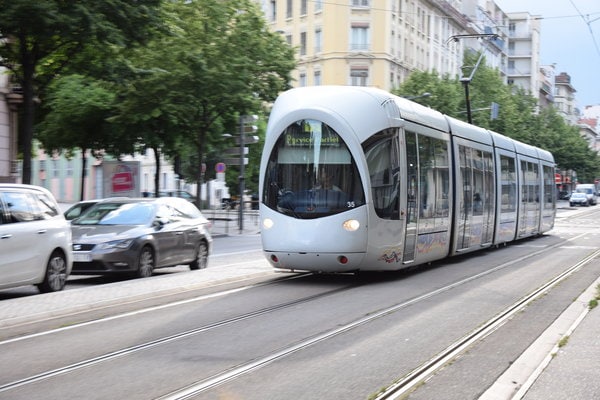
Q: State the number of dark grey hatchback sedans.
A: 1